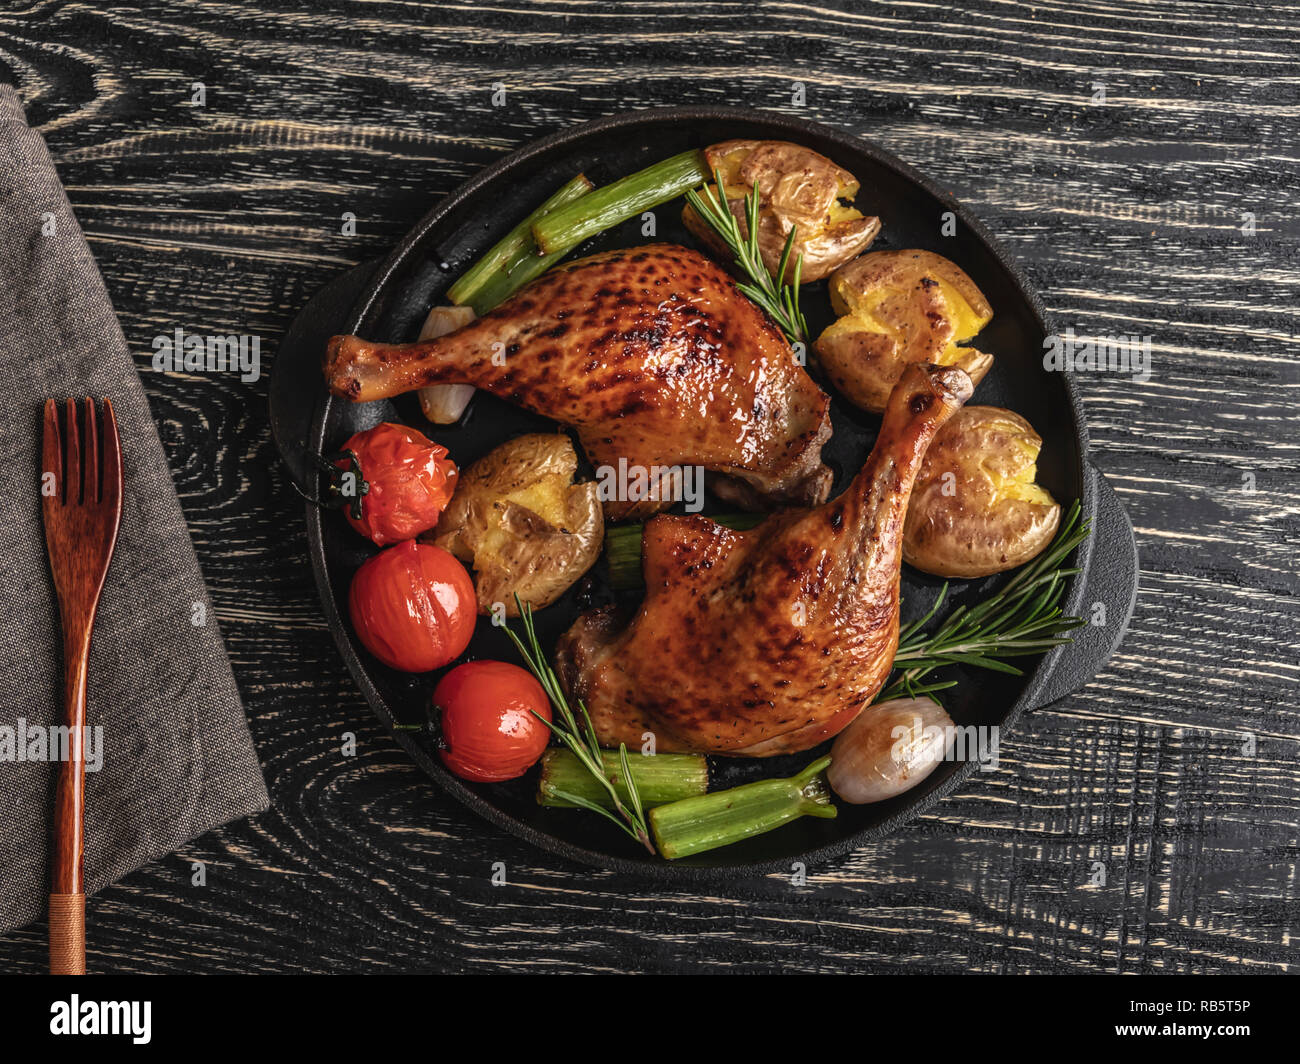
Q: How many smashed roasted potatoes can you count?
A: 4